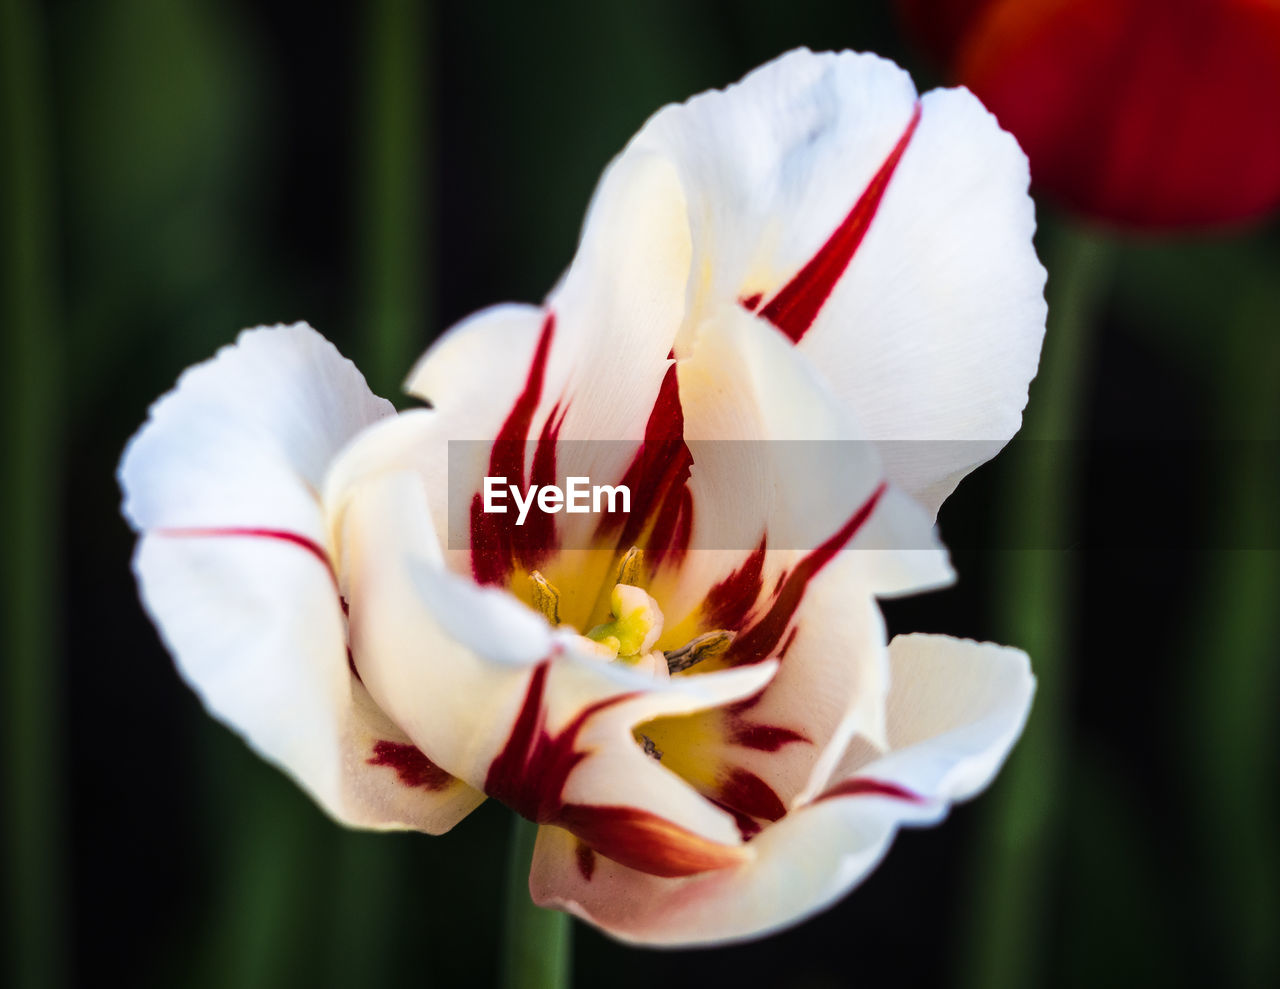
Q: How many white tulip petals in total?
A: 6